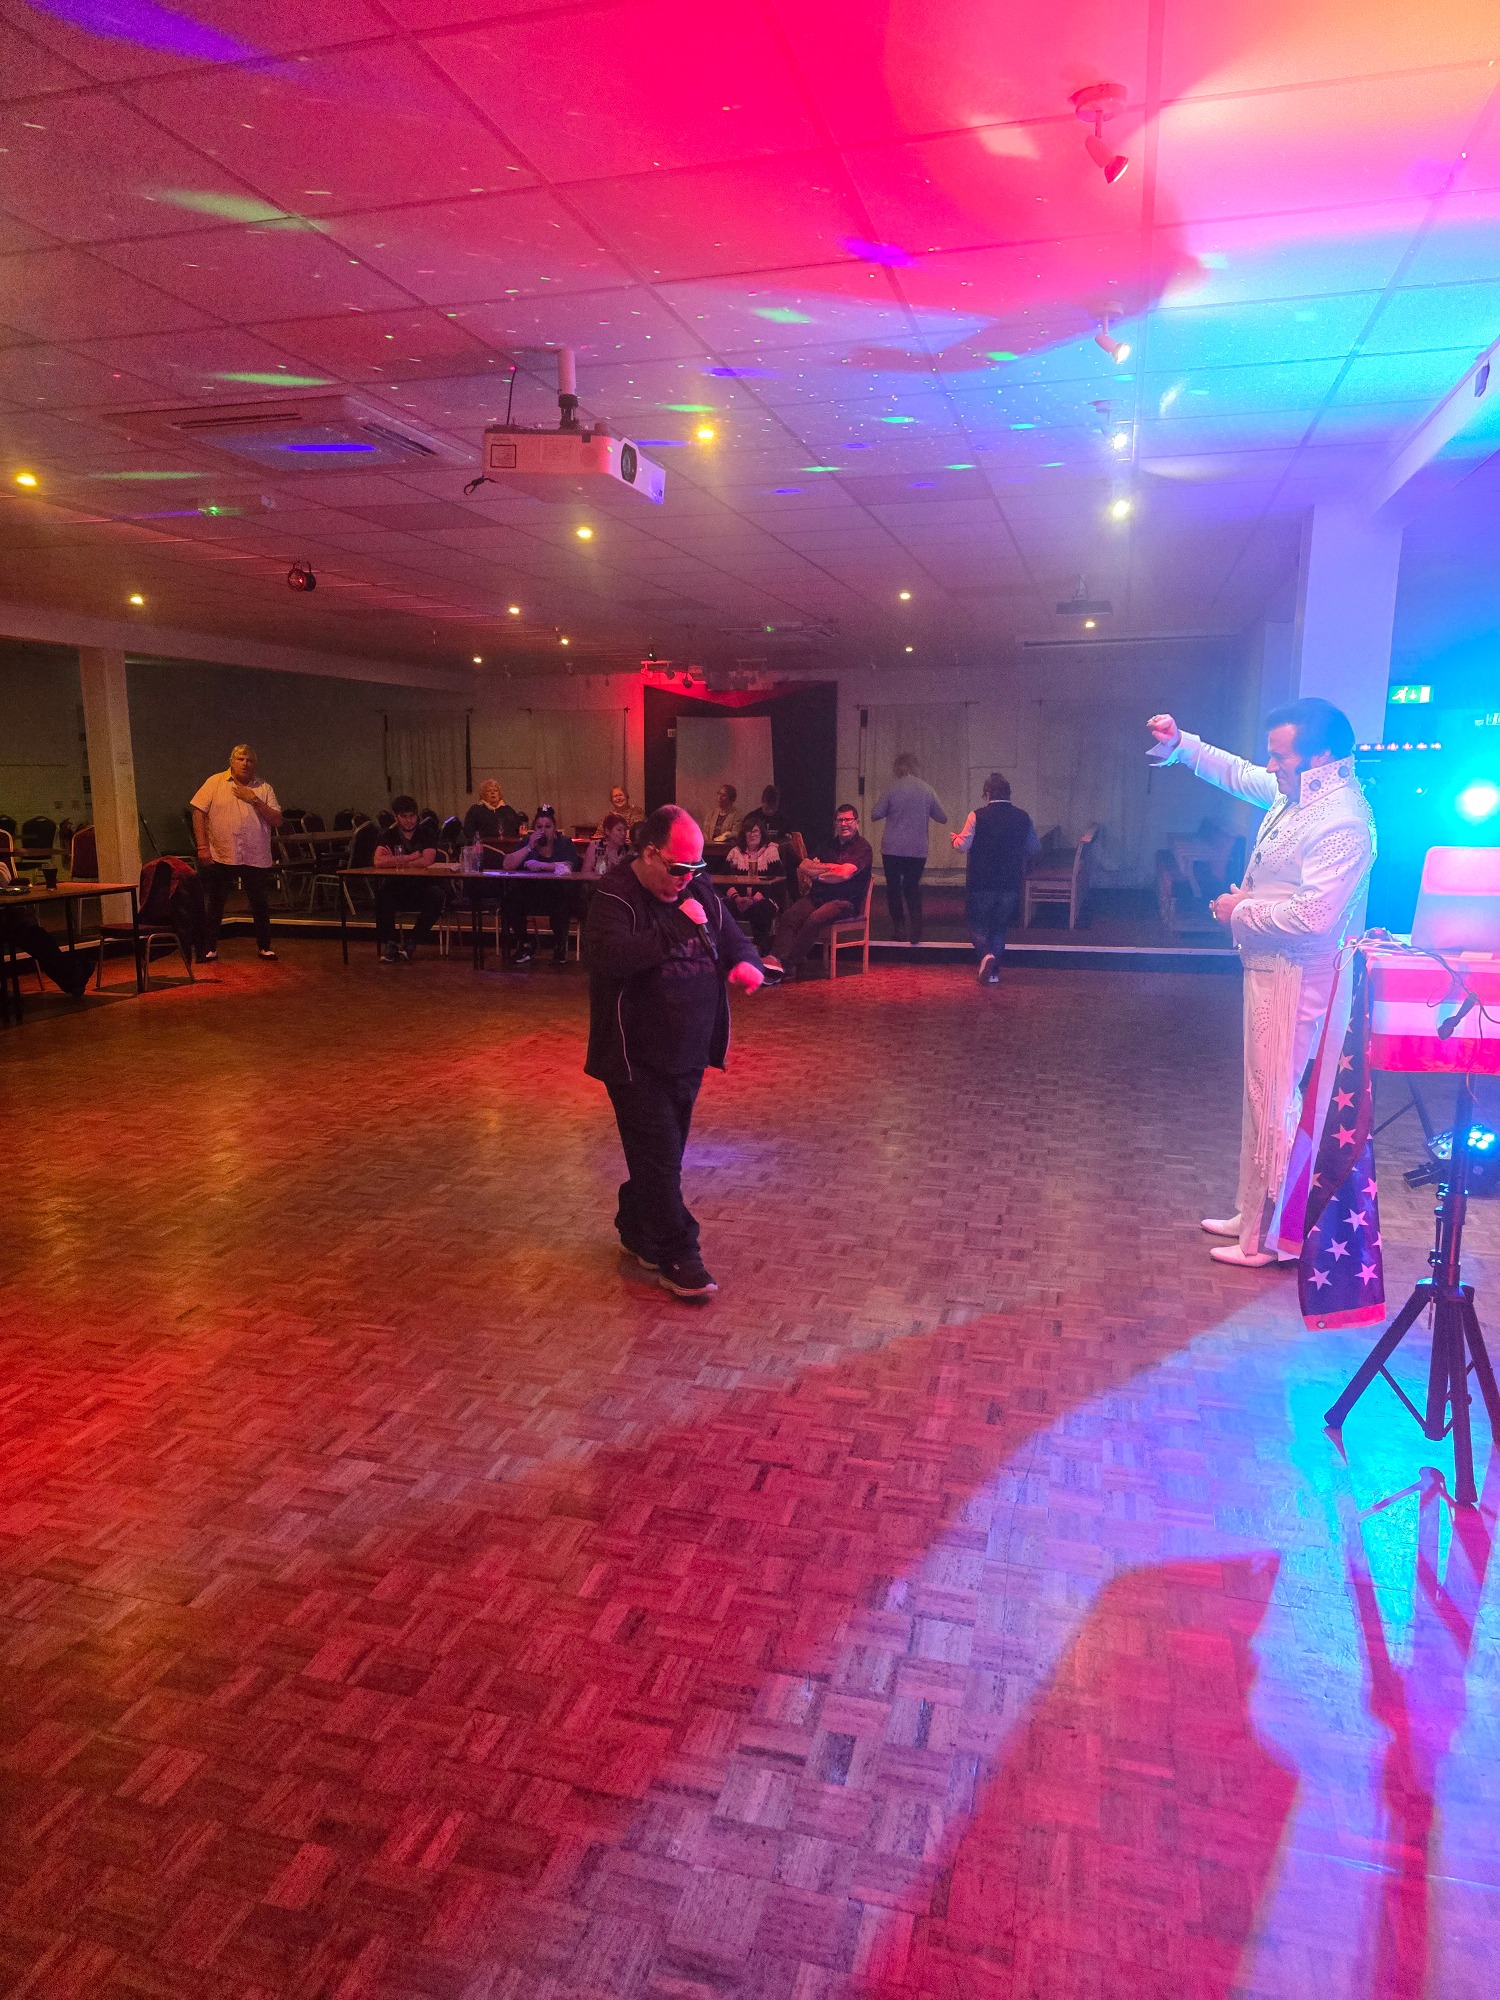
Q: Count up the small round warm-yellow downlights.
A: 10